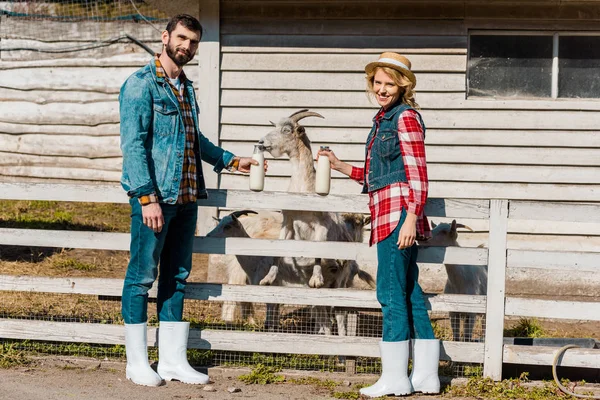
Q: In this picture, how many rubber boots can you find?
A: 4